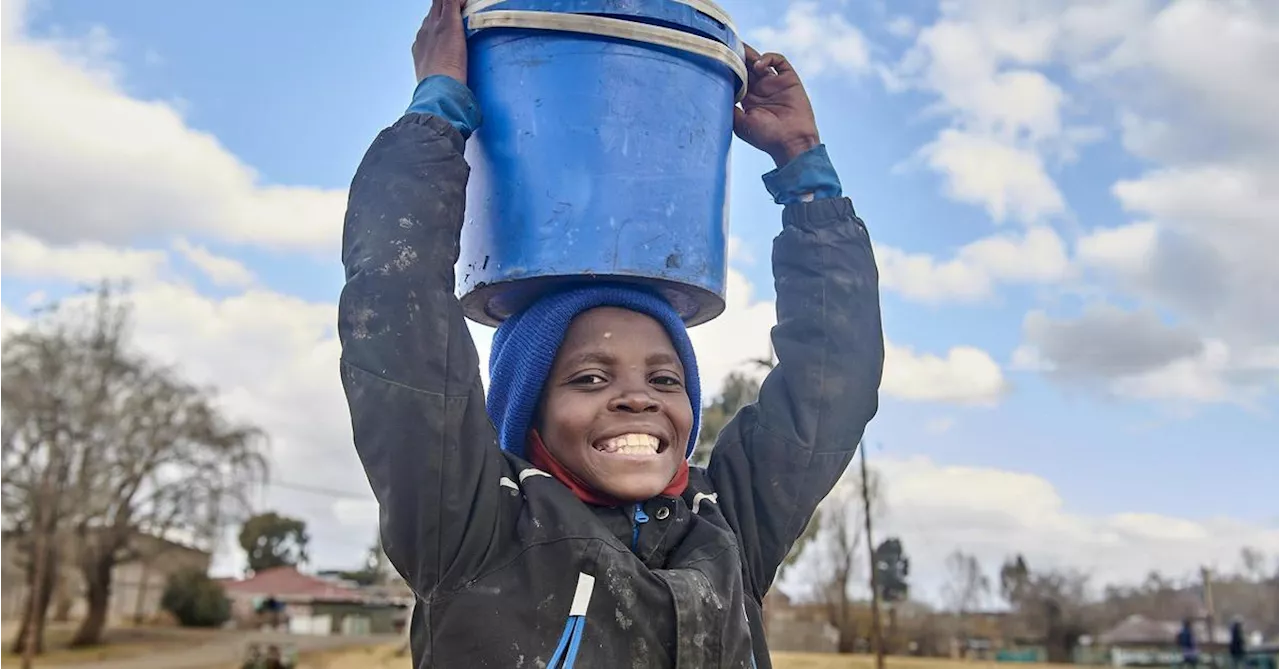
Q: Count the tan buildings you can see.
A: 1